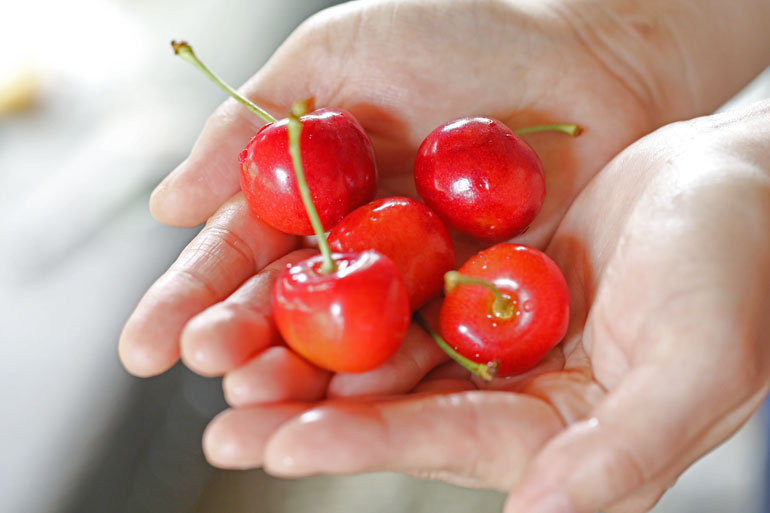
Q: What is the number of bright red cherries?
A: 5